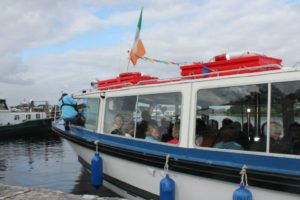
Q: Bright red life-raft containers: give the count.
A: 2